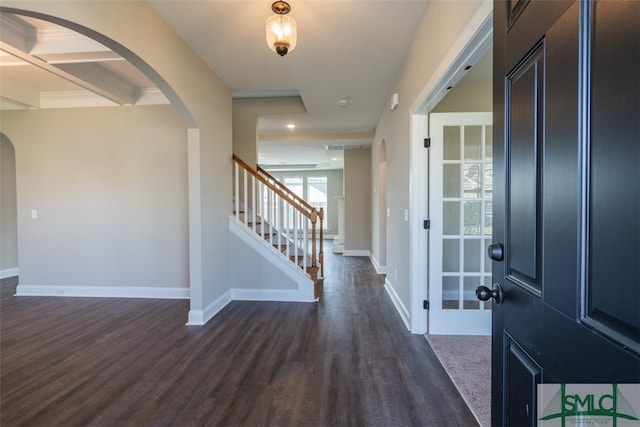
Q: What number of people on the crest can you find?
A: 0